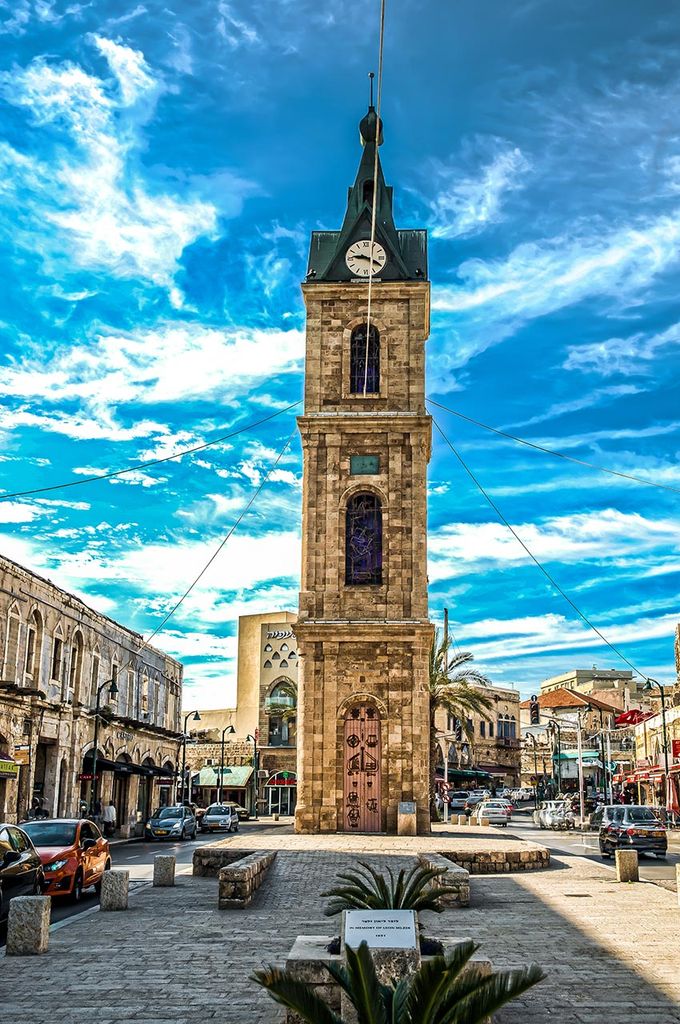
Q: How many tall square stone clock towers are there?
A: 1